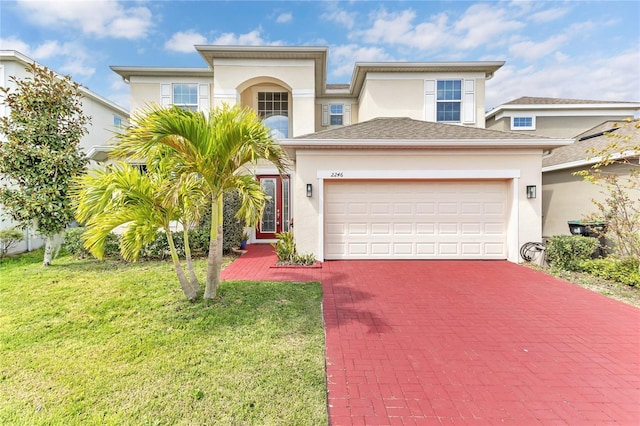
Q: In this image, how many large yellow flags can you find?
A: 0